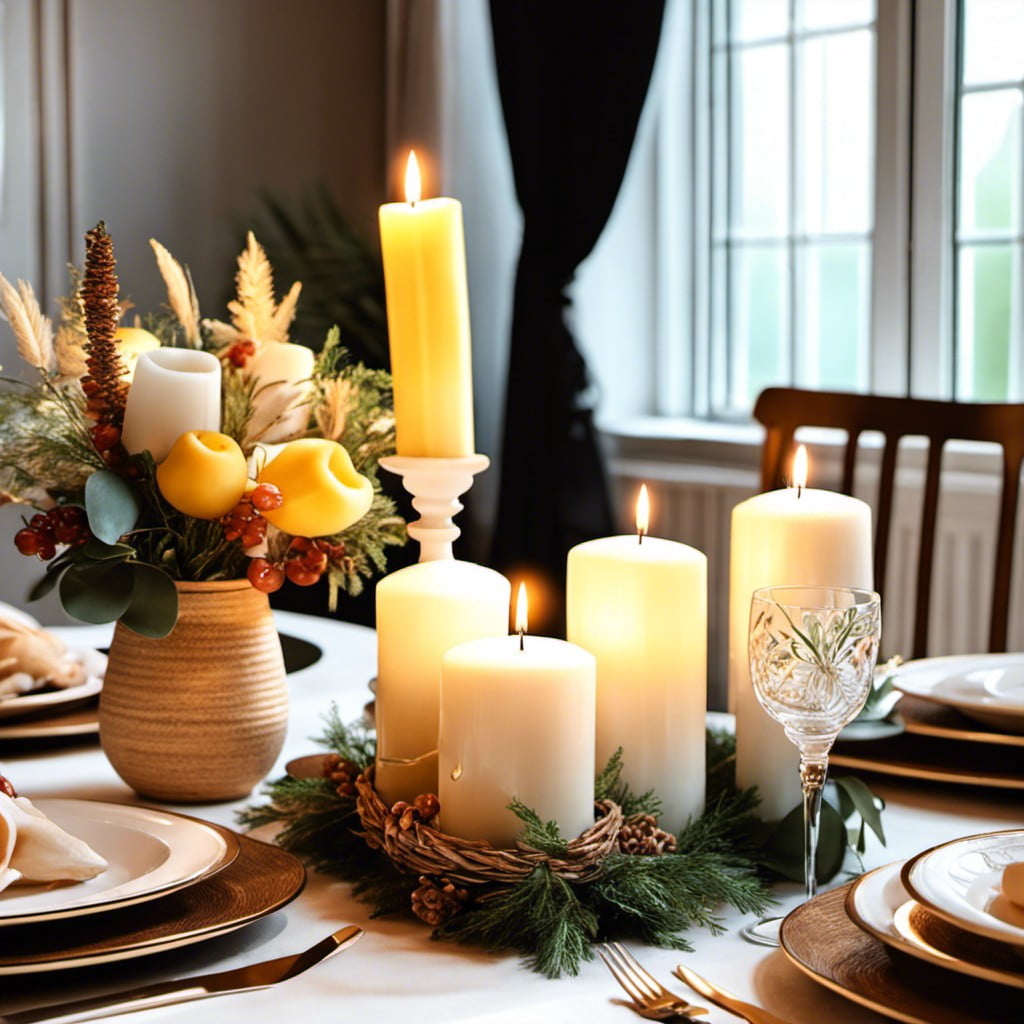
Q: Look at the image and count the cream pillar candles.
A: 4